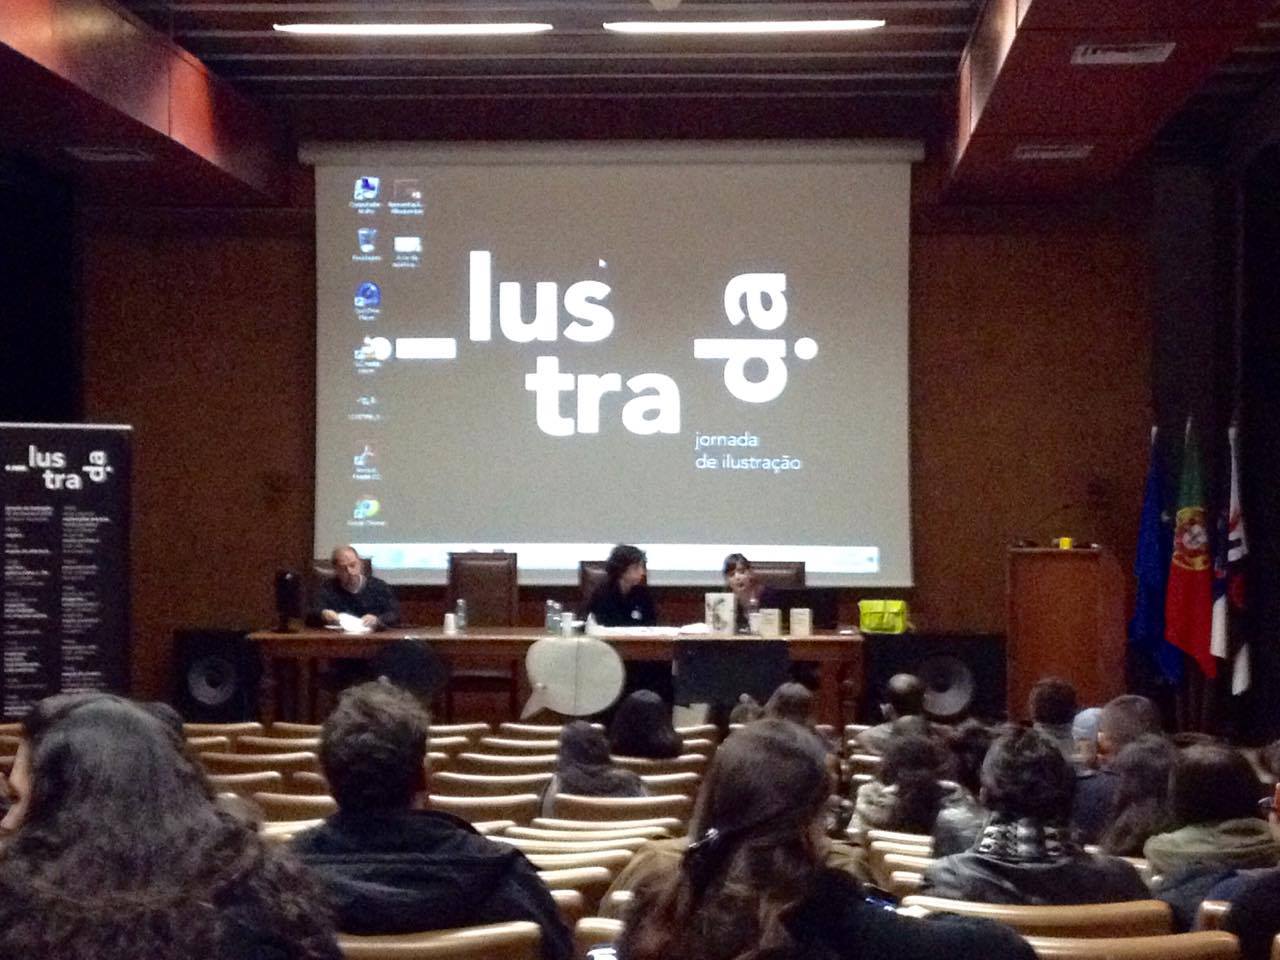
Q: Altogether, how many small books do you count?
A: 2